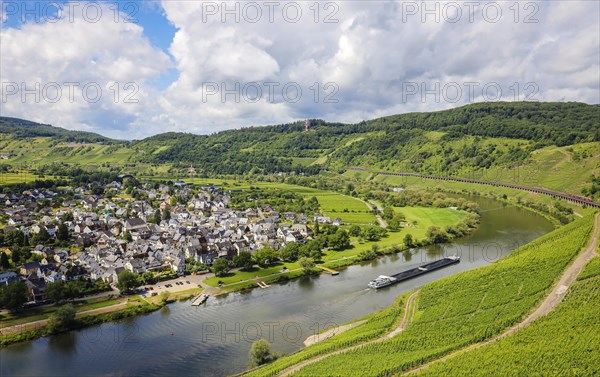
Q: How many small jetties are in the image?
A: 3